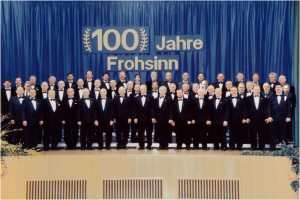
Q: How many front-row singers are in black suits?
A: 15